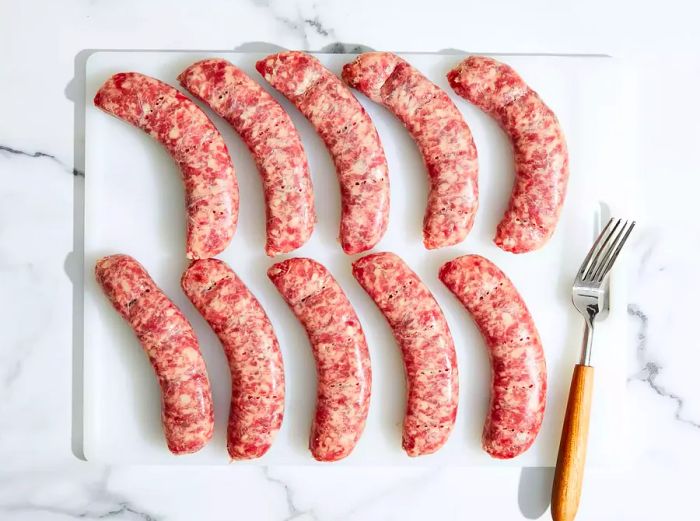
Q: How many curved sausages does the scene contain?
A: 10